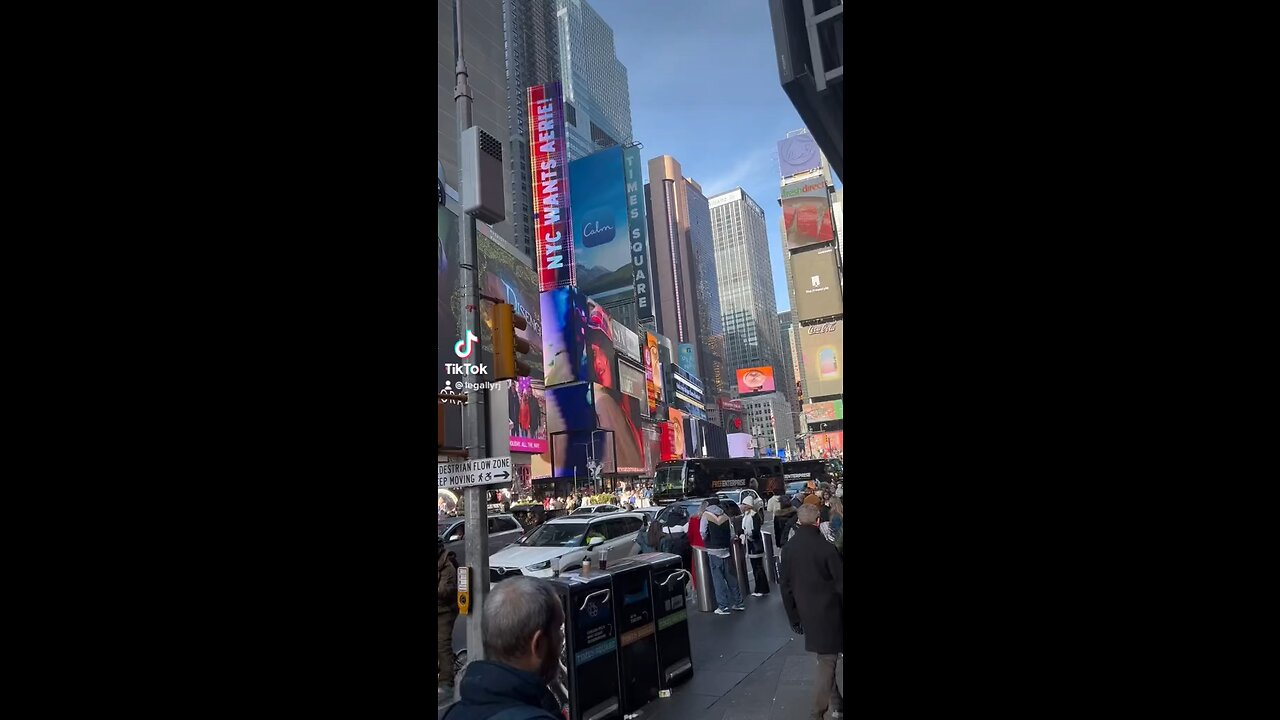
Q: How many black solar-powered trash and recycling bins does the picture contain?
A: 3